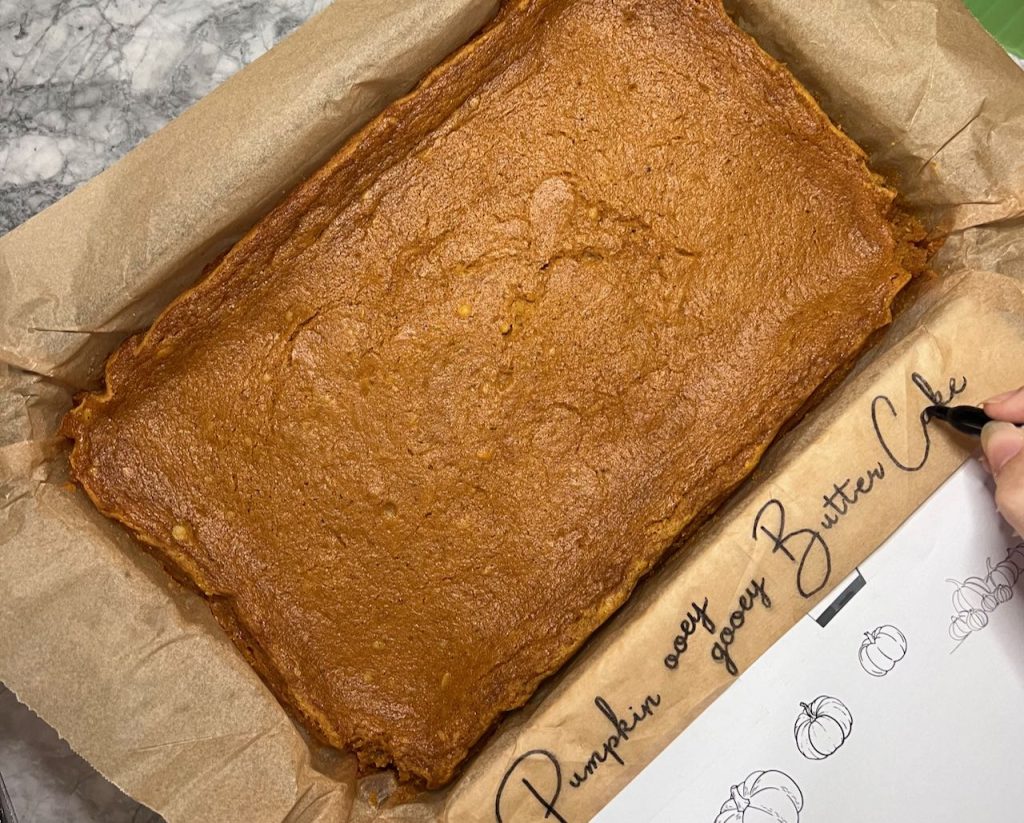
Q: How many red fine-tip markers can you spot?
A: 0